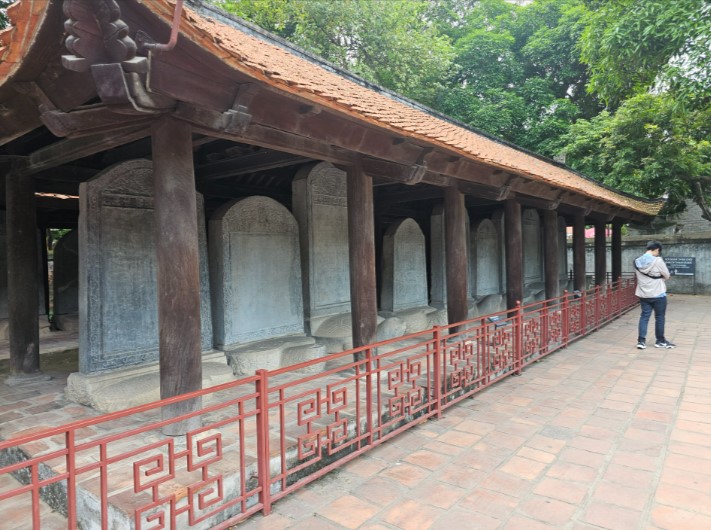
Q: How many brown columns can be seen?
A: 9